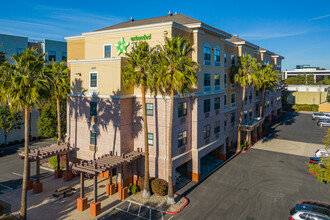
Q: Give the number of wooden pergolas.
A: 2